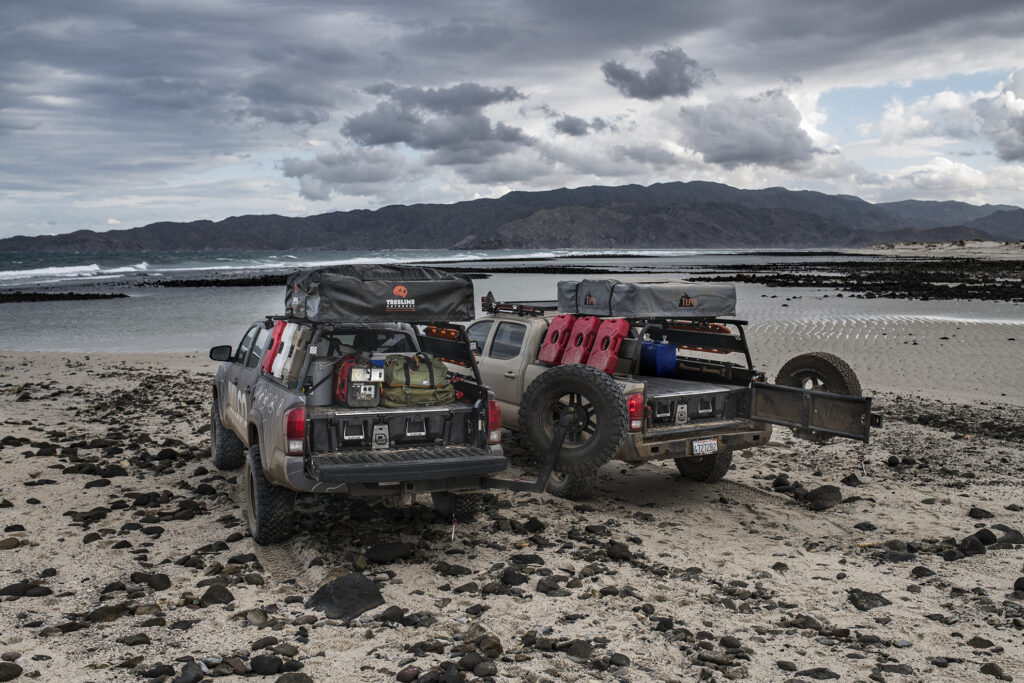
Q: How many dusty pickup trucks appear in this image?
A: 2